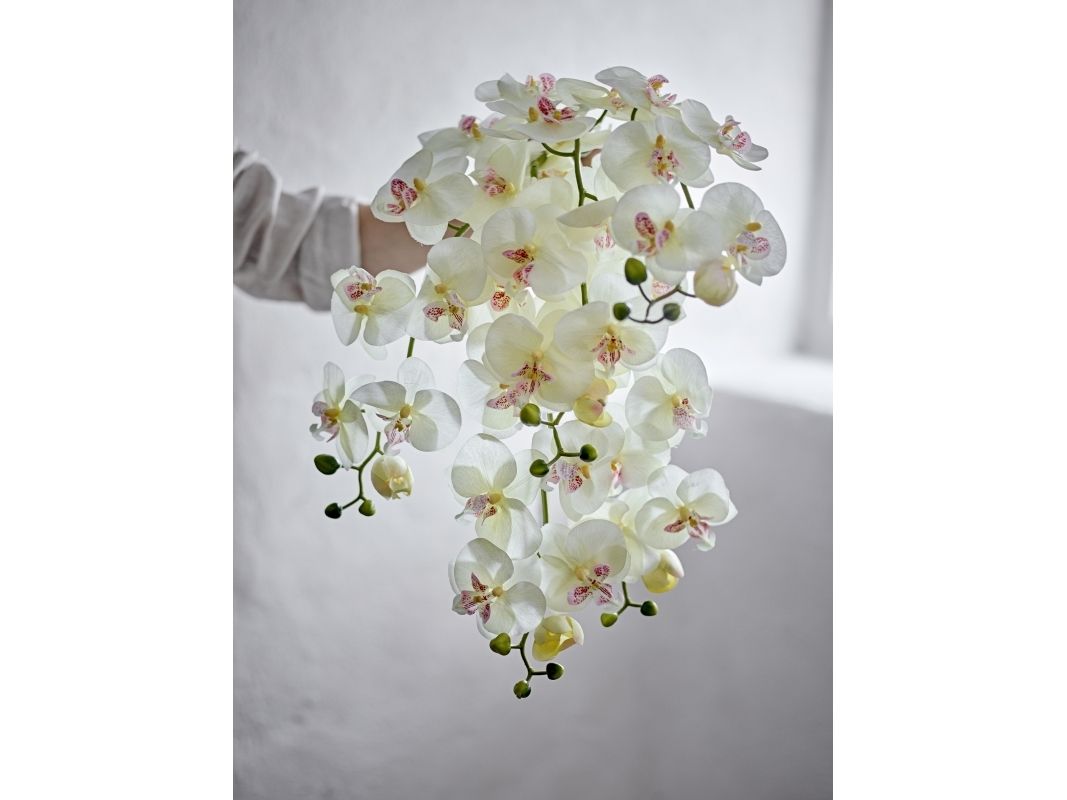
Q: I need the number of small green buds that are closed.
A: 14